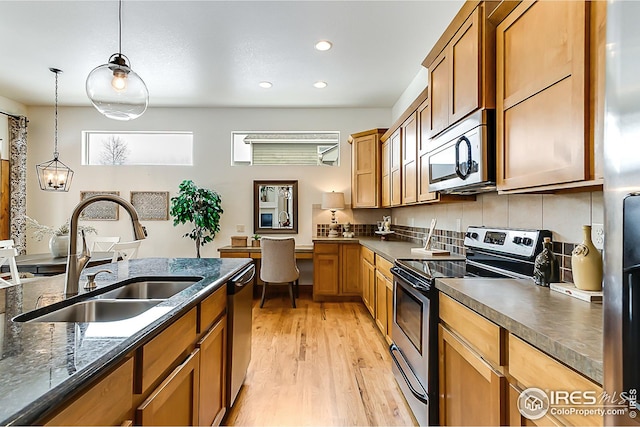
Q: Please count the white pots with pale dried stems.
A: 1